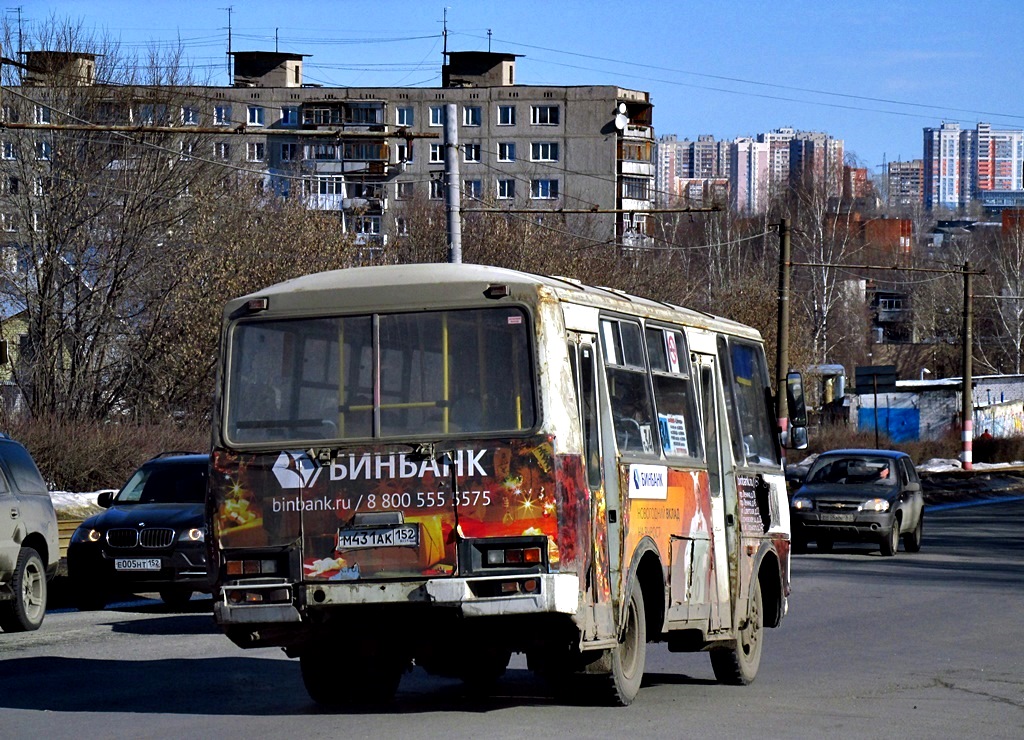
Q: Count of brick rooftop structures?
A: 3